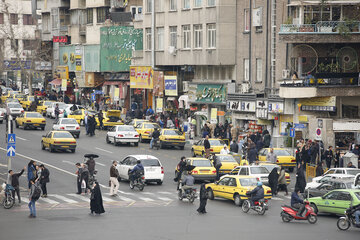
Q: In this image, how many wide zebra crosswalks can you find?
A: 1